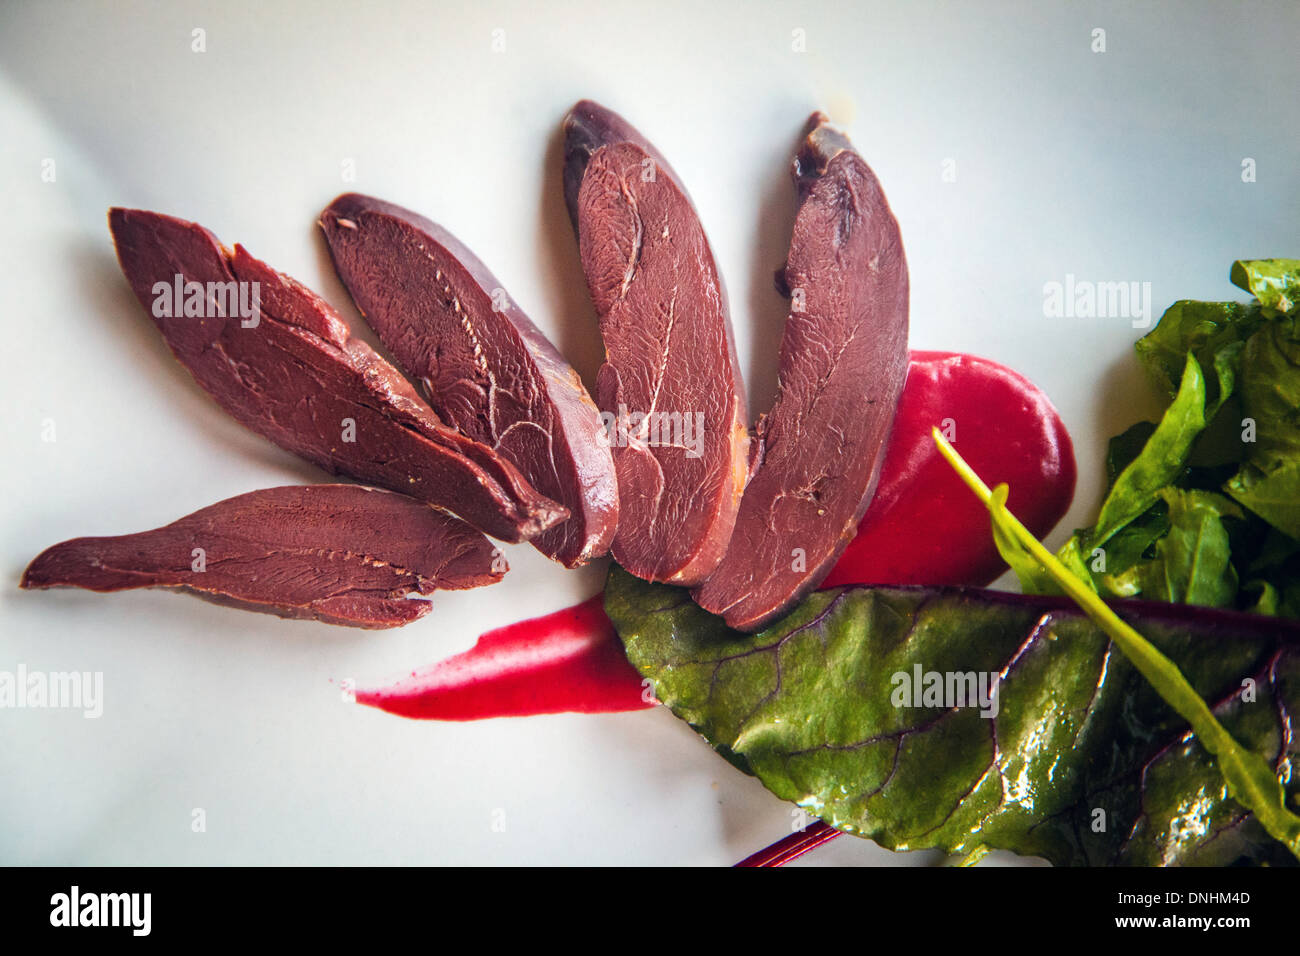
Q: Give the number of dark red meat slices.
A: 5